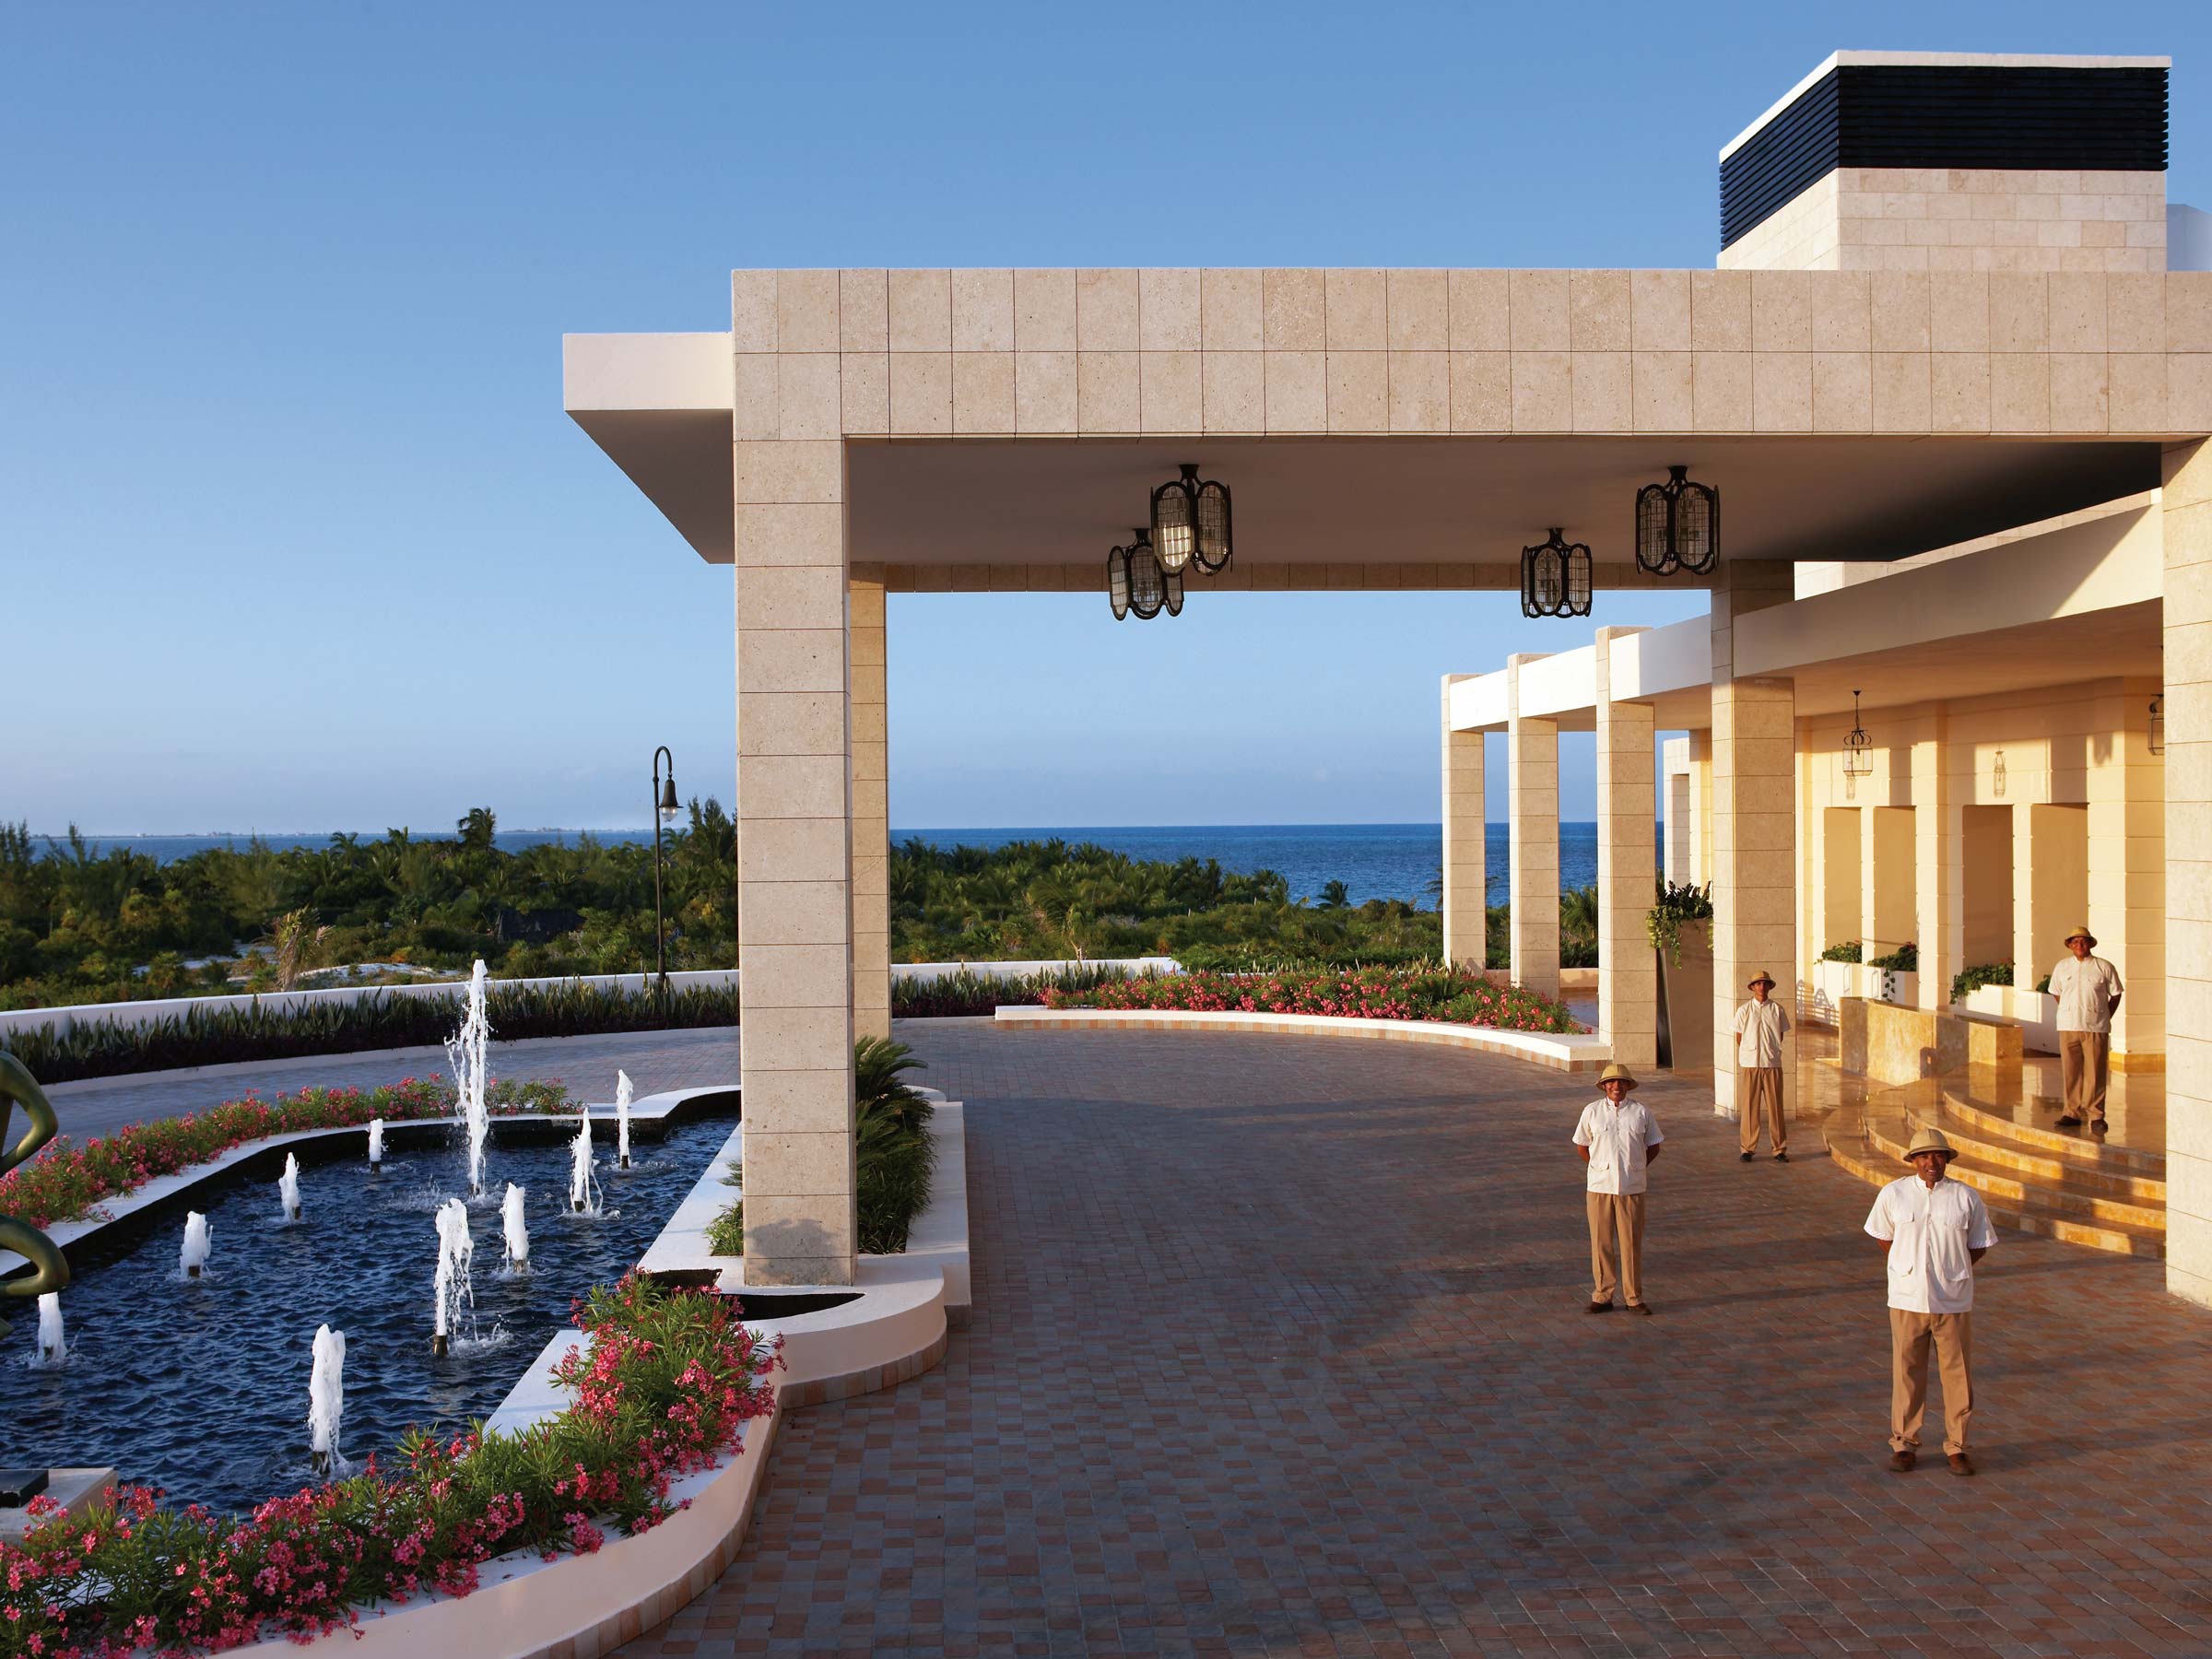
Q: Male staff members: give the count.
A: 4